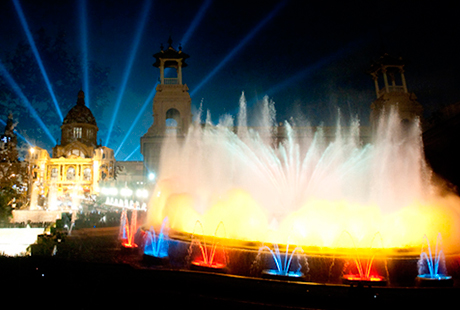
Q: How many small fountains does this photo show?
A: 6